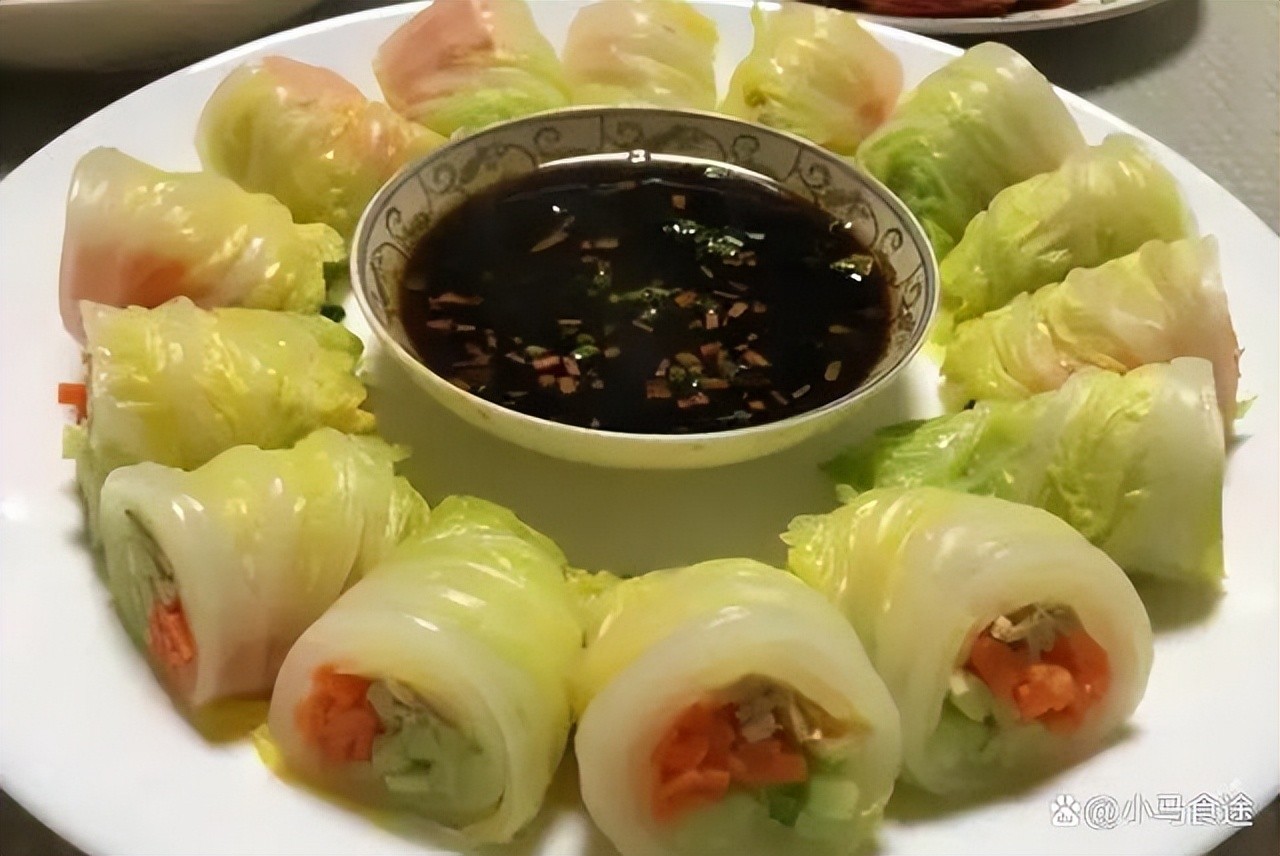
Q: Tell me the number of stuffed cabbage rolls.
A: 14